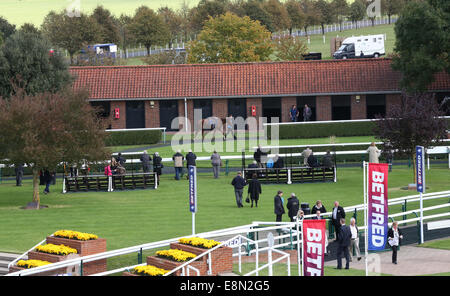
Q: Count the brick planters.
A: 6